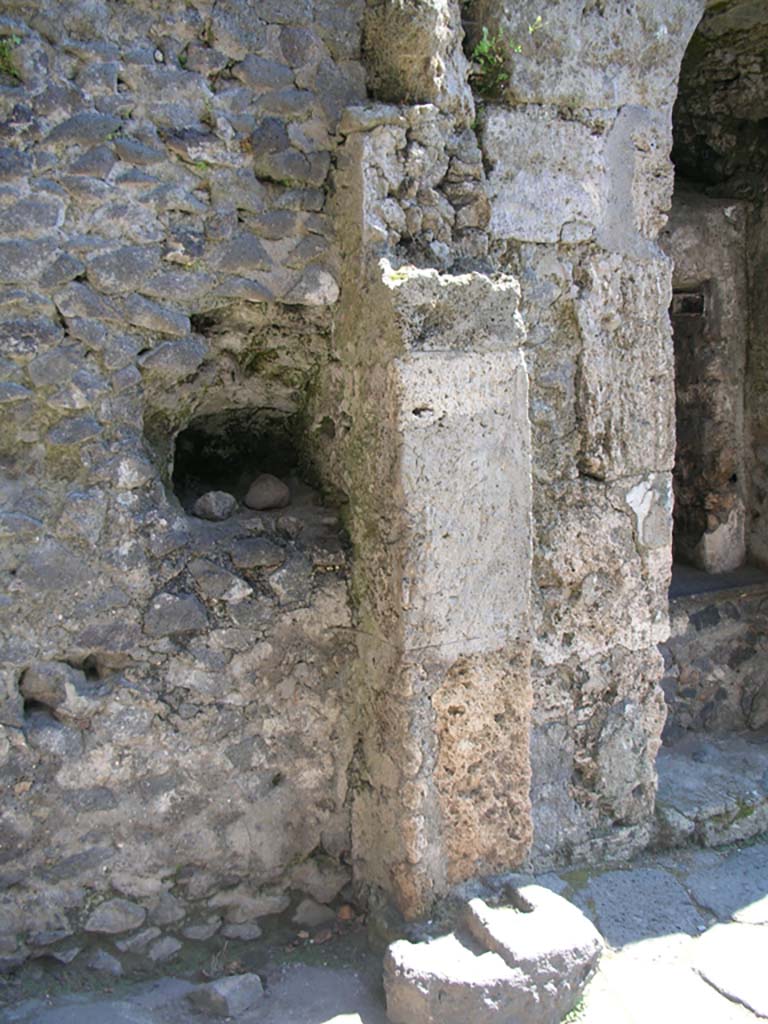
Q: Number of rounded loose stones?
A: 2